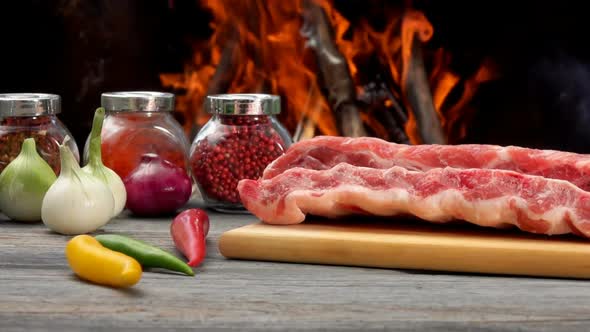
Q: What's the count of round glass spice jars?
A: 3